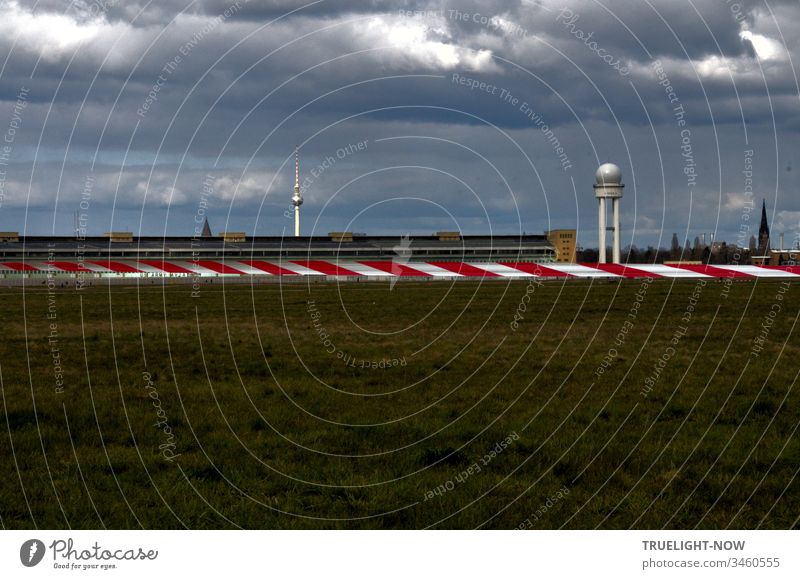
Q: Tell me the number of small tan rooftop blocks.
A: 5